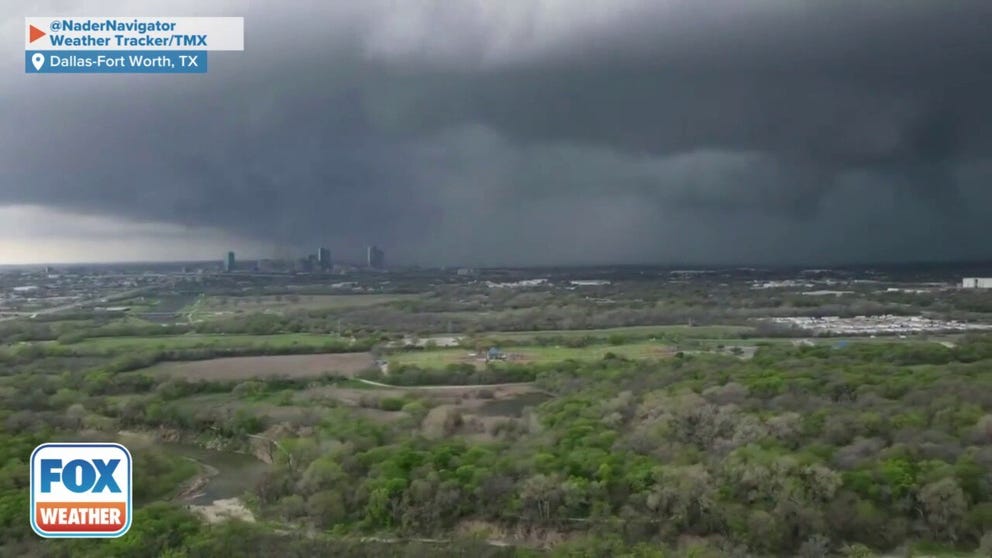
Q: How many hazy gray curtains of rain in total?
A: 1